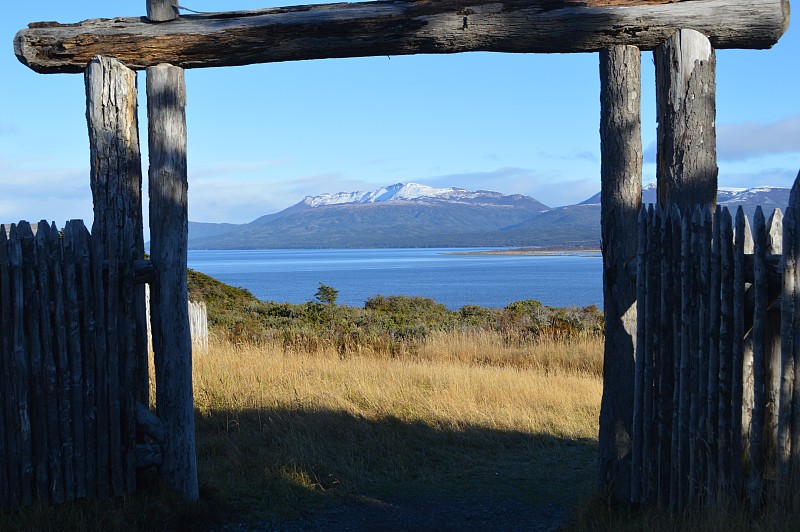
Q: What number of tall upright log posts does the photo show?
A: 4